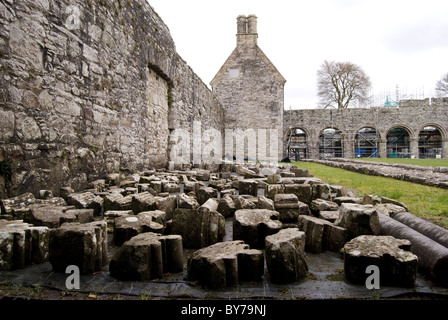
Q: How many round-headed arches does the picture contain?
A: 5